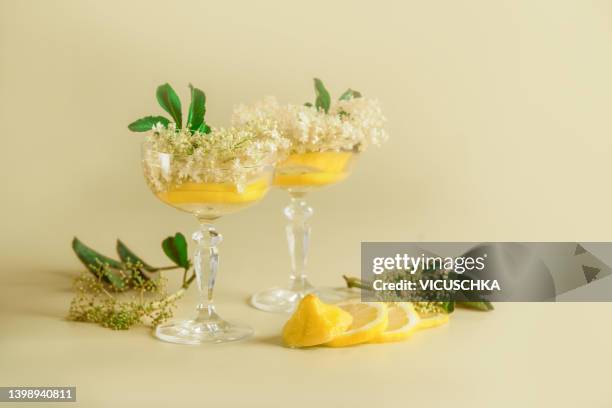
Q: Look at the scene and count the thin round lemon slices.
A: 3